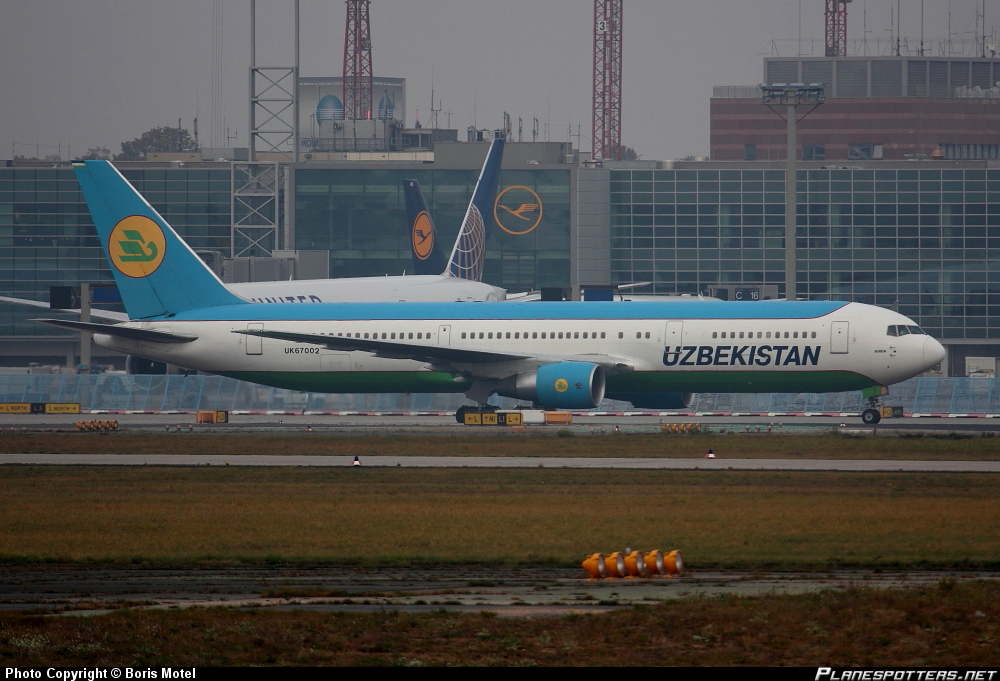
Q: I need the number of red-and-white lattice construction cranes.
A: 3